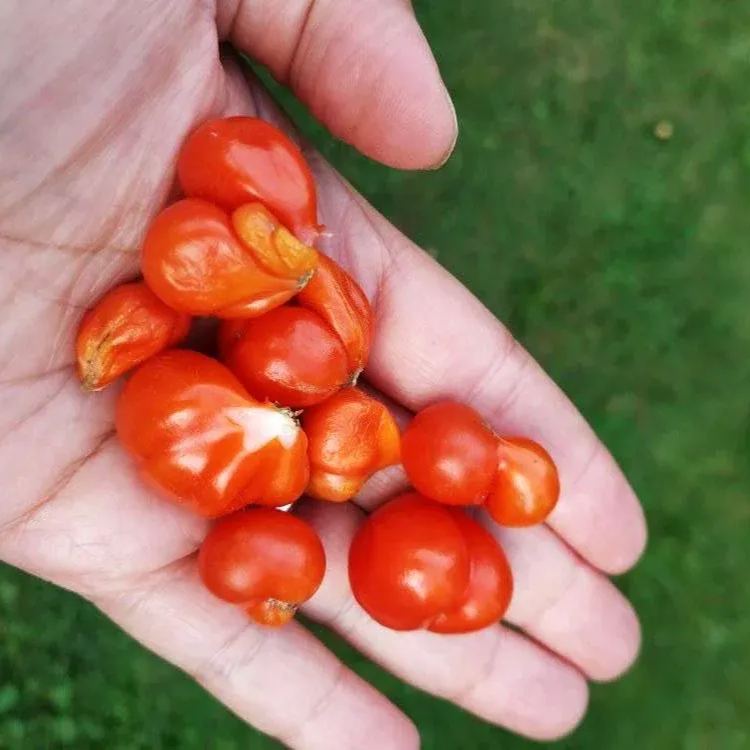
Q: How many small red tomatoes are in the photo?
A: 9